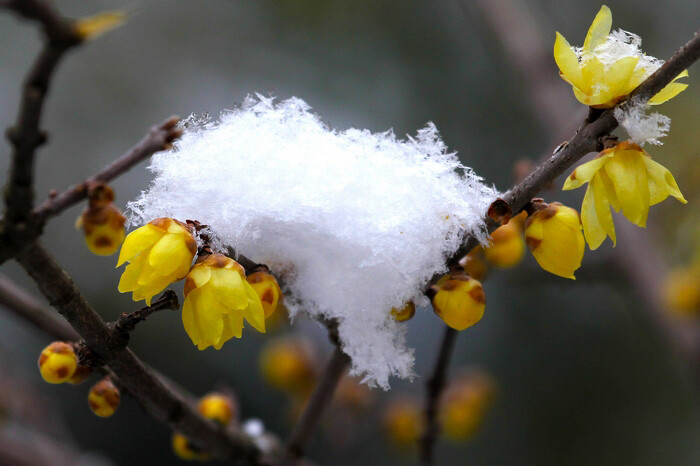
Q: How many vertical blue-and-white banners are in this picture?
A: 0